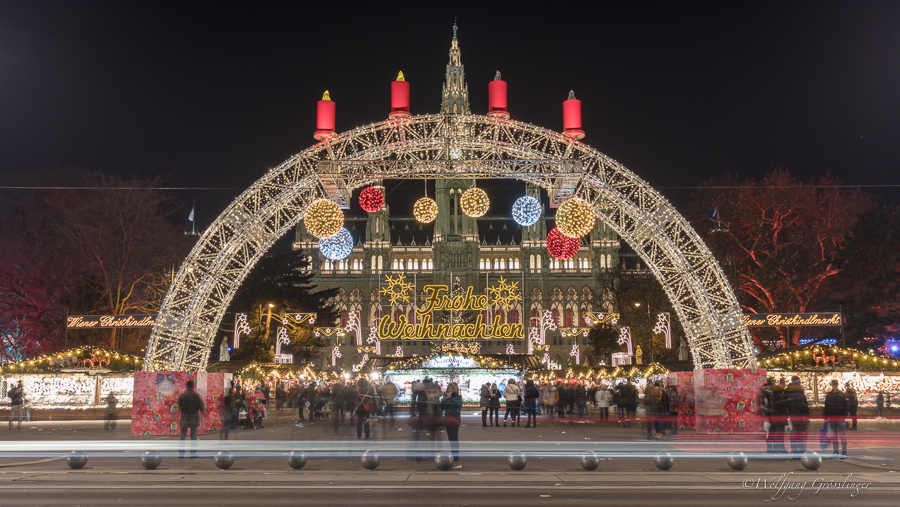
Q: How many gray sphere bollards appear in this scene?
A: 11